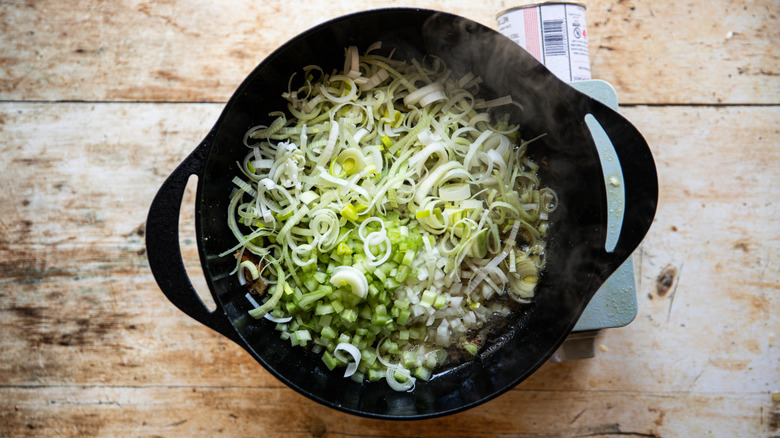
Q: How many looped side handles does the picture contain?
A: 2